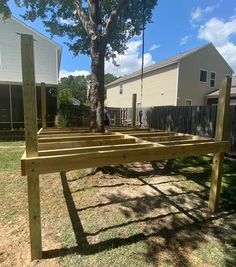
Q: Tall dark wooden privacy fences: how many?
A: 1